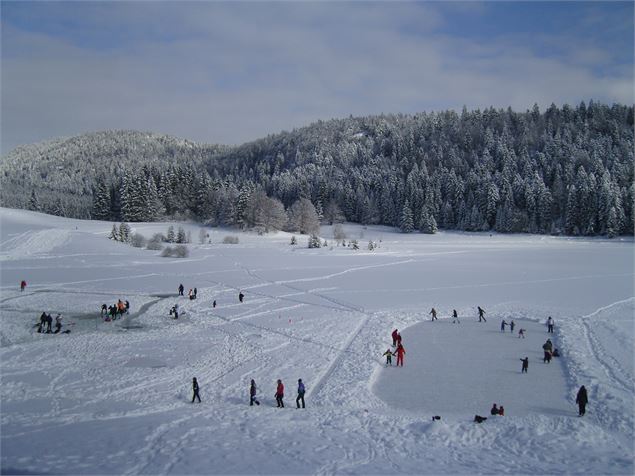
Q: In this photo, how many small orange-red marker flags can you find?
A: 3